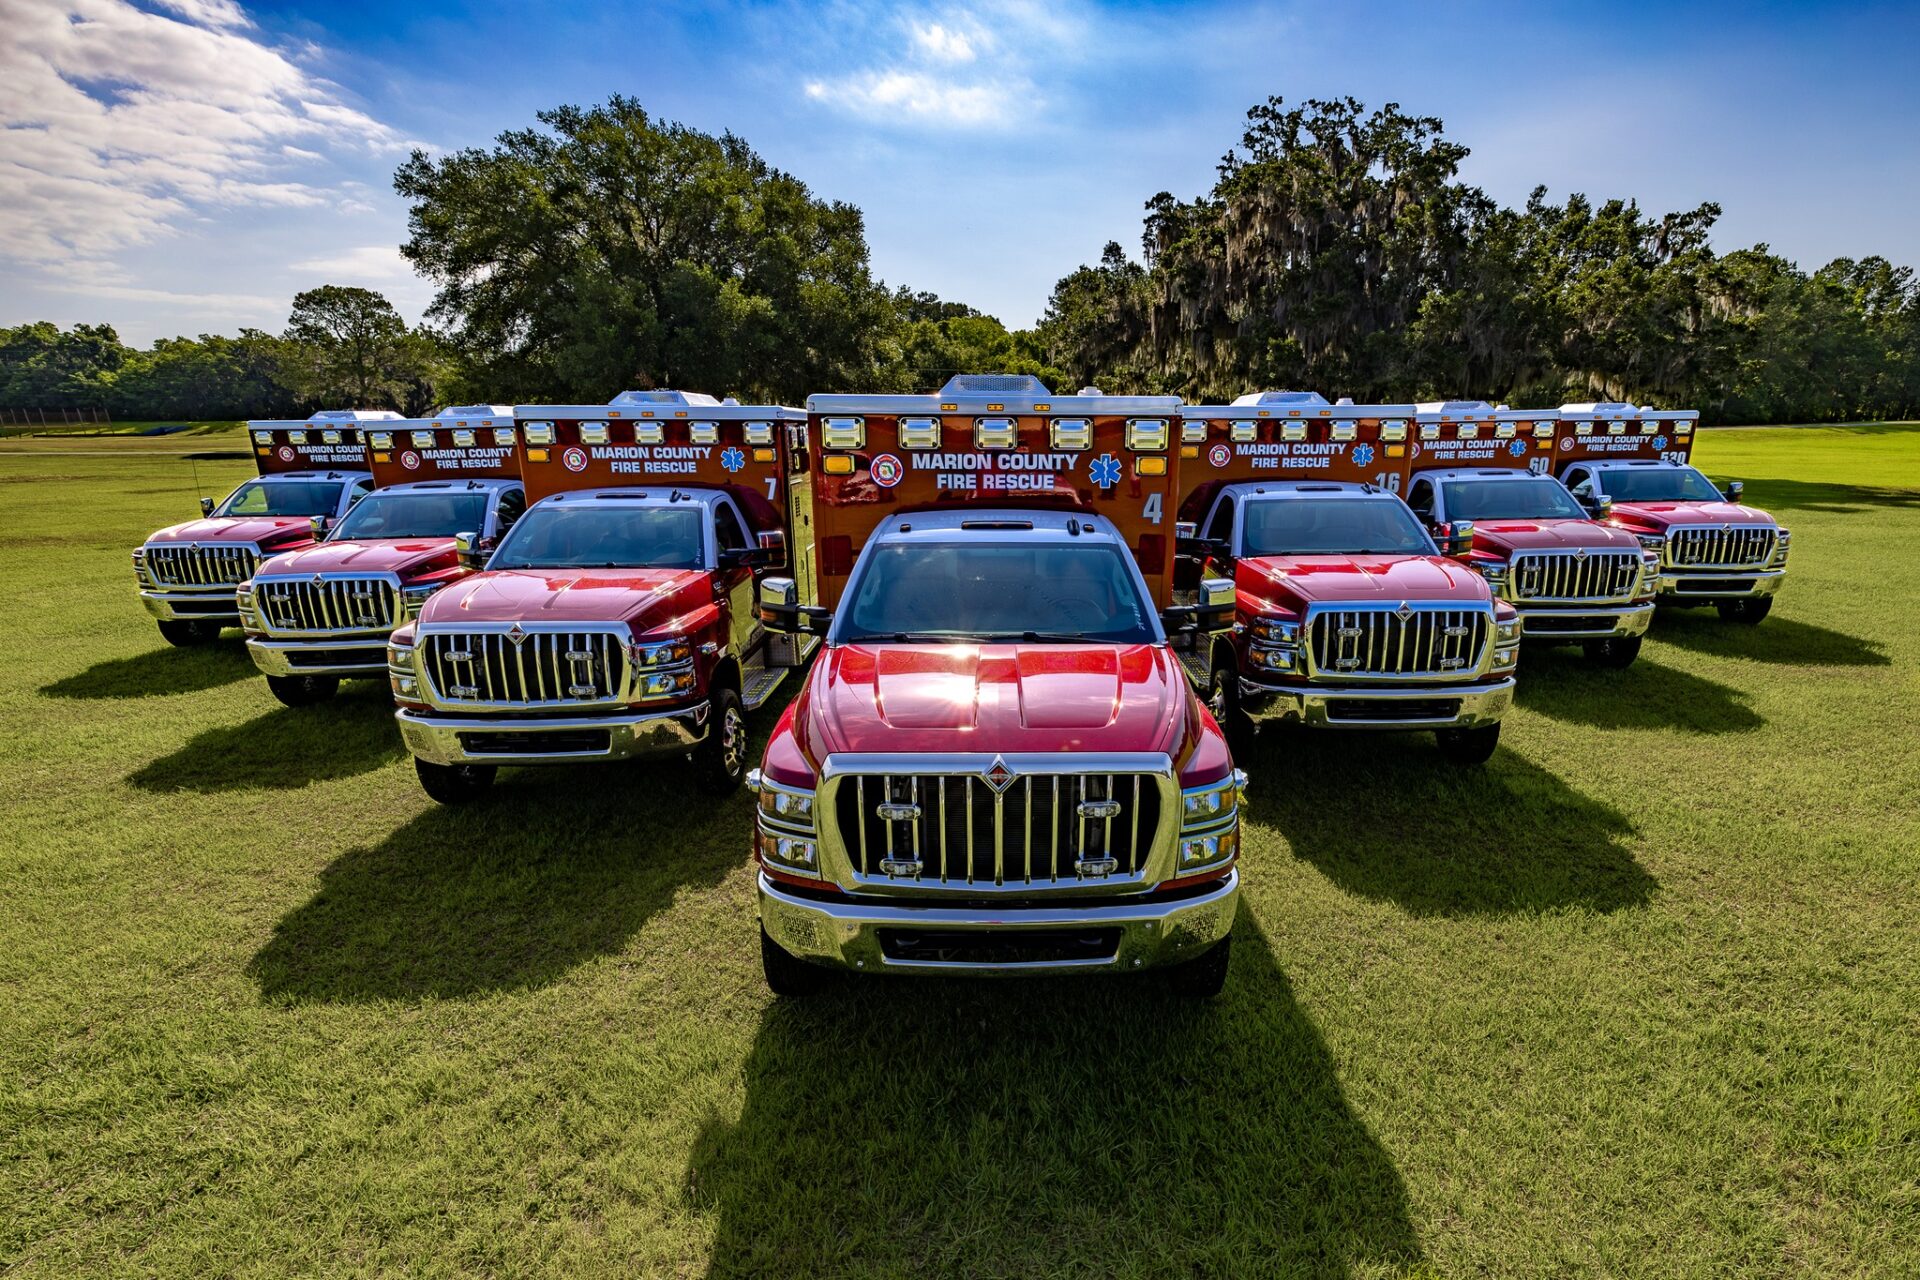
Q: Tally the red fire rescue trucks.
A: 7